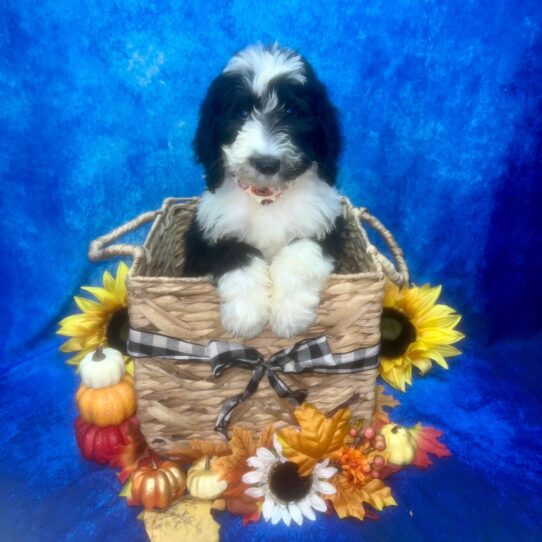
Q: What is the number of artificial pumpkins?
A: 6